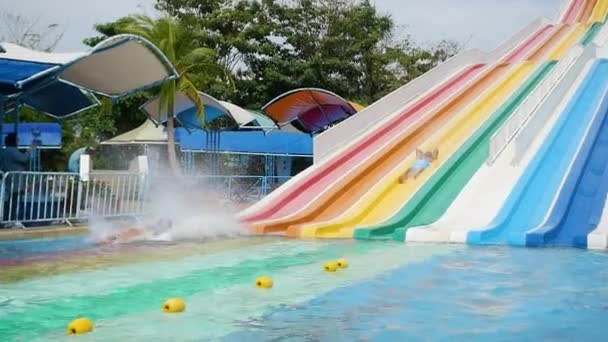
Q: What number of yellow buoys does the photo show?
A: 5